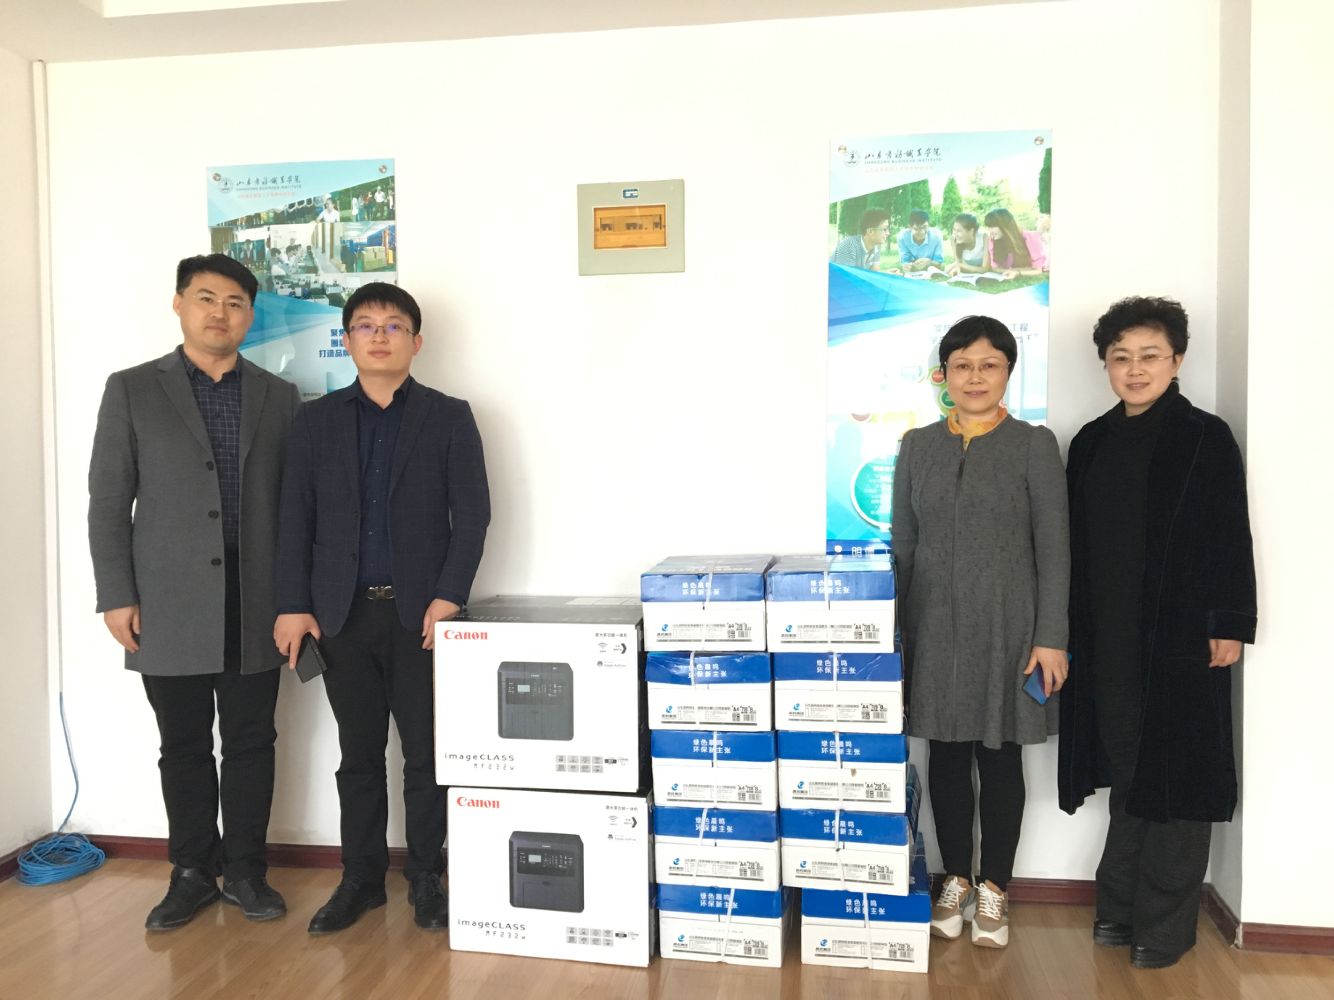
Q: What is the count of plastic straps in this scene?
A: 10